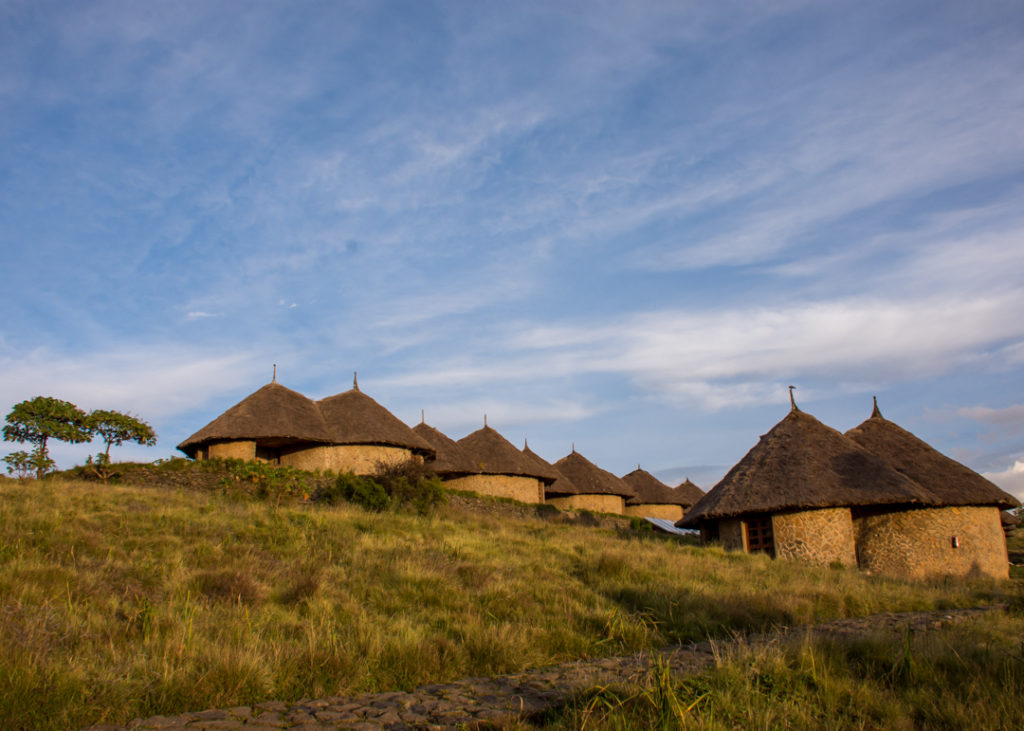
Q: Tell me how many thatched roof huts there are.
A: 10